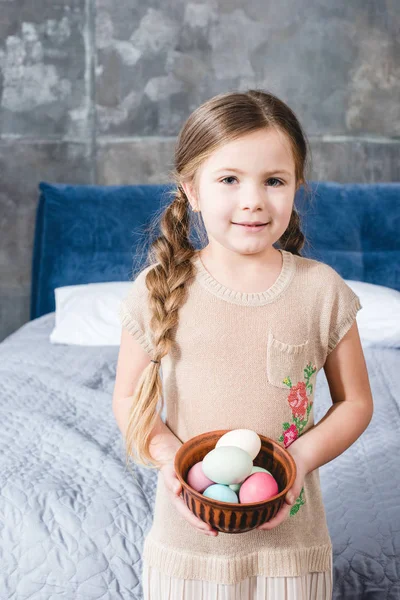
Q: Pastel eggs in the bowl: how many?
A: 6